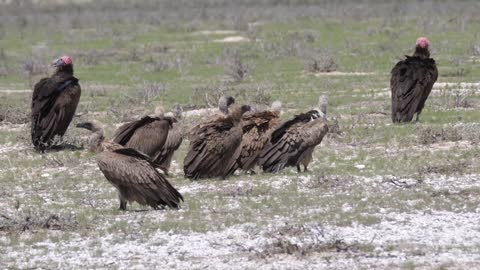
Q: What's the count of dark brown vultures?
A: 2